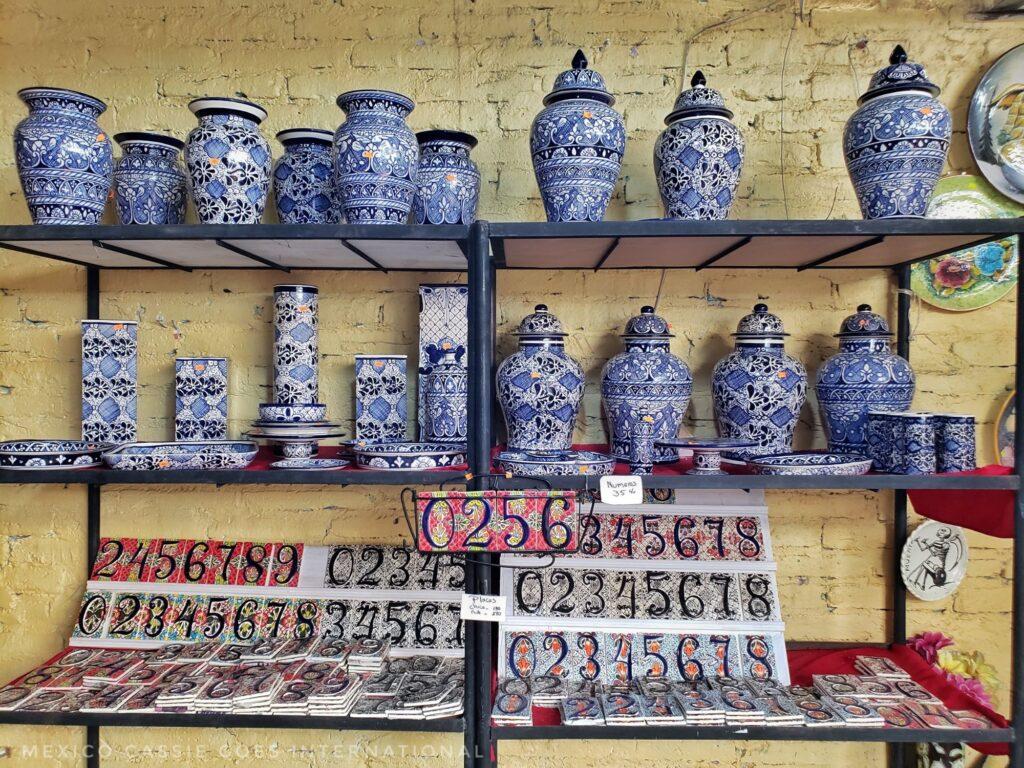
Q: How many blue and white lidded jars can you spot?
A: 7